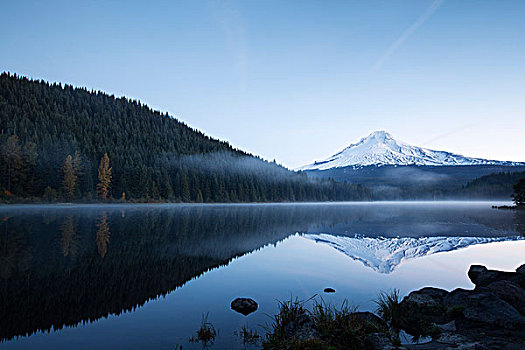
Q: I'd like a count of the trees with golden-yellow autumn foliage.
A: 2